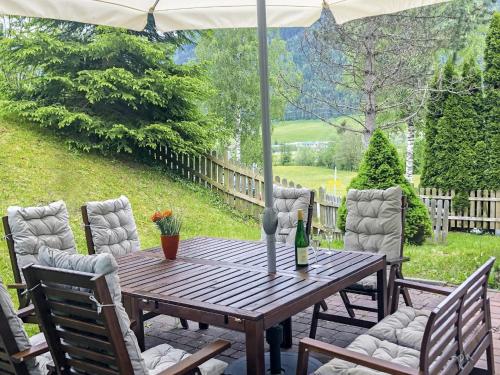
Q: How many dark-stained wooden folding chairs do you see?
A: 6